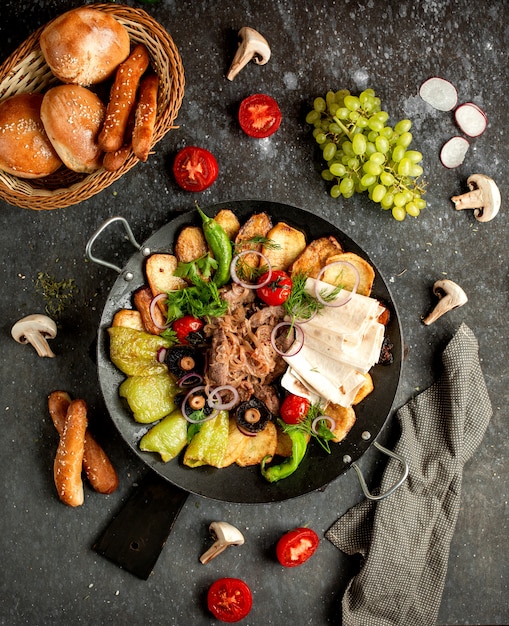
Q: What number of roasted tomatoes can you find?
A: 3